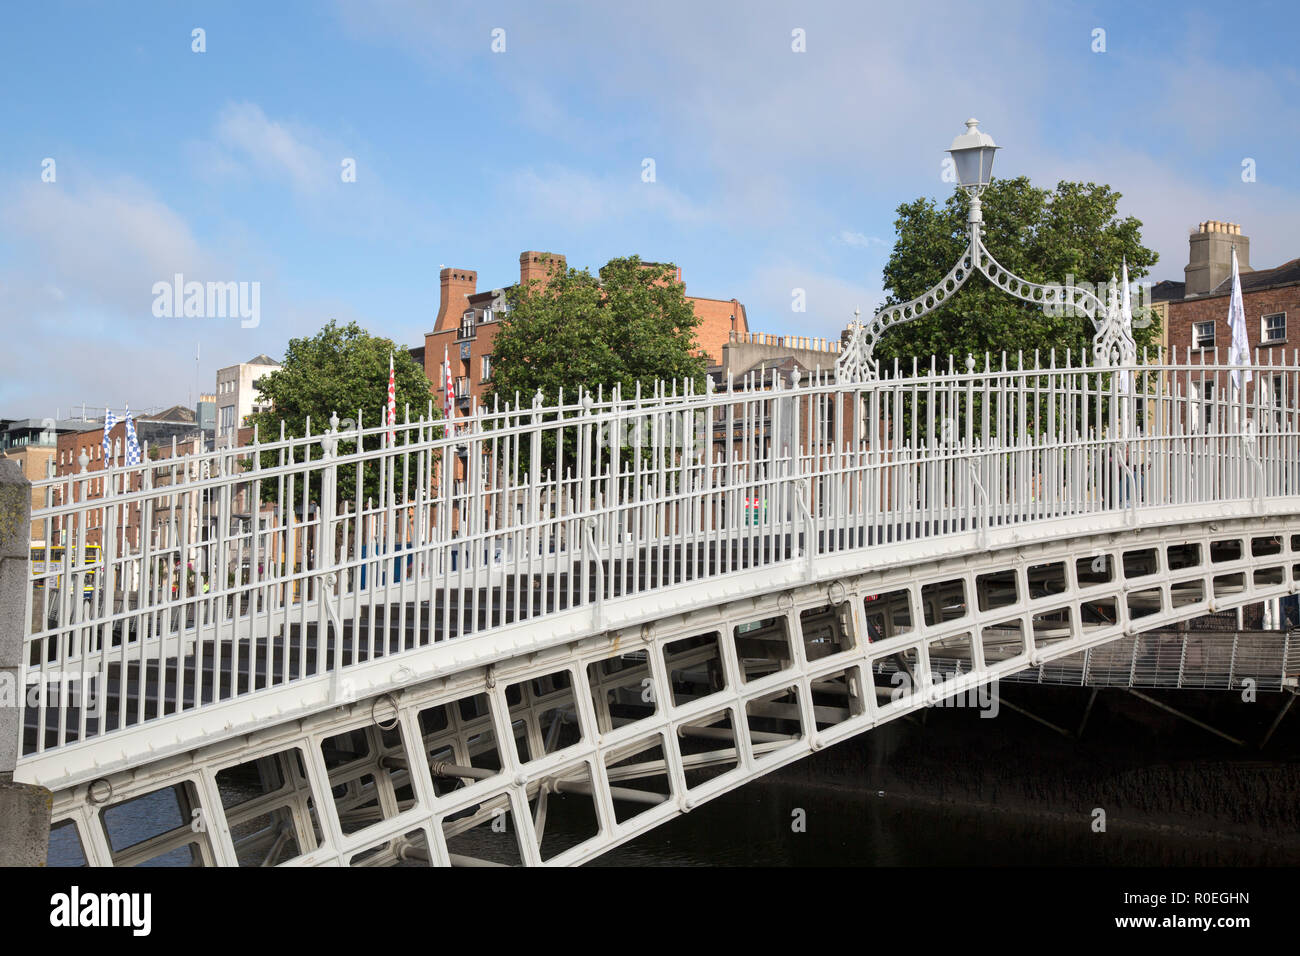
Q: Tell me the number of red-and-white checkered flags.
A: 2